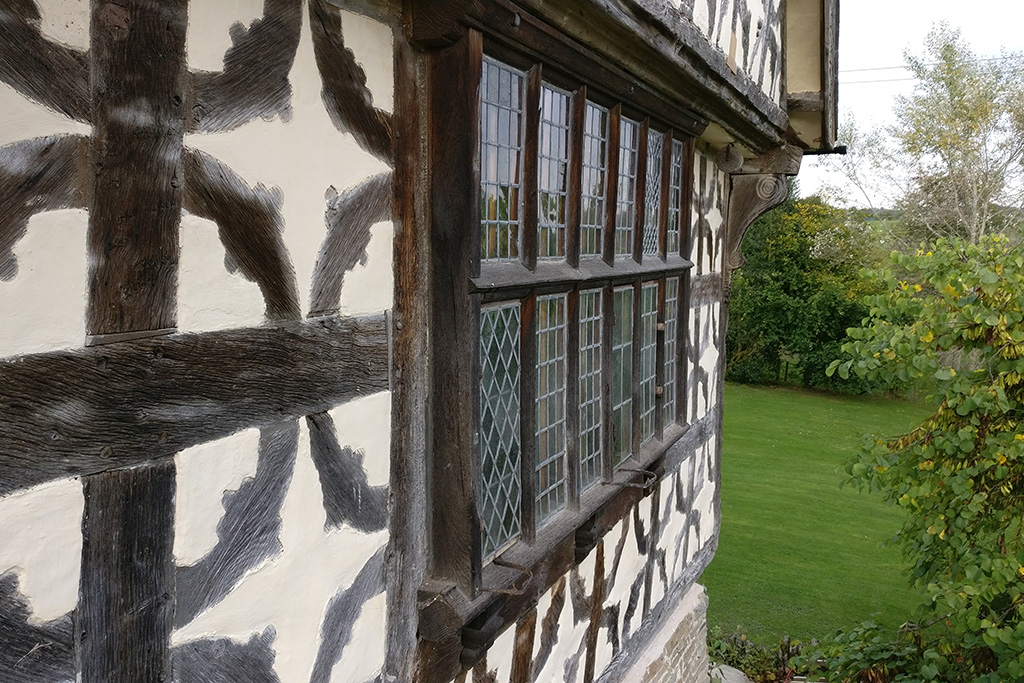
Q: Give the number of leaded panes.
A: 12